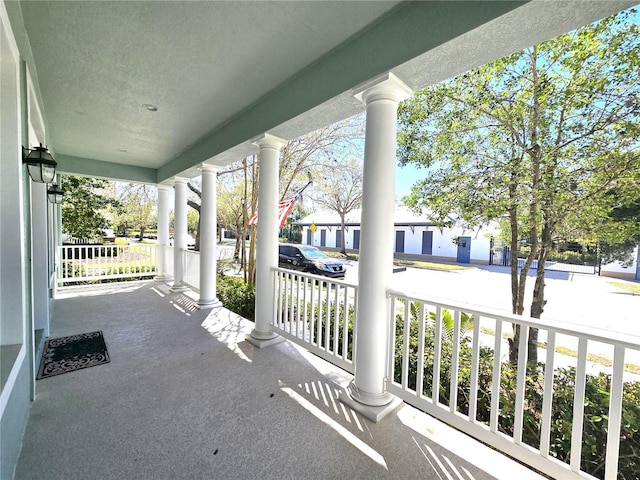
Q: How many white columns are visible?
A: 5